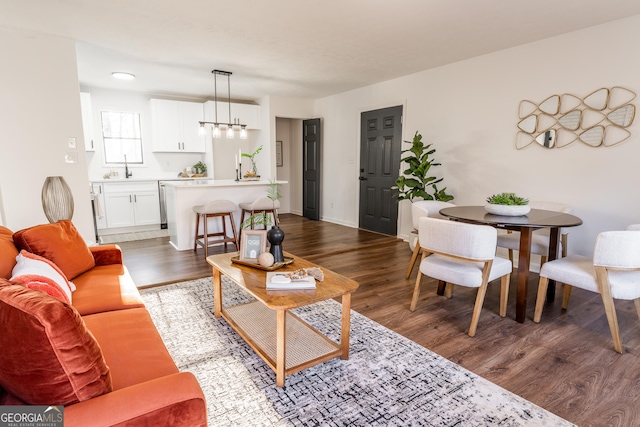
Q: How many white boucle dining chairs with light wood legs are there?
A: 4